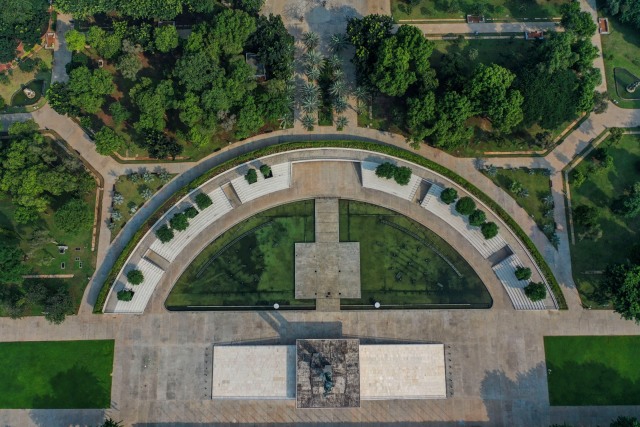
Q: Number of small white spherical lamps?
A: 2